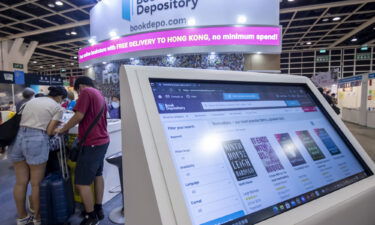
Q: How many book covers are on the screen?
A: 5